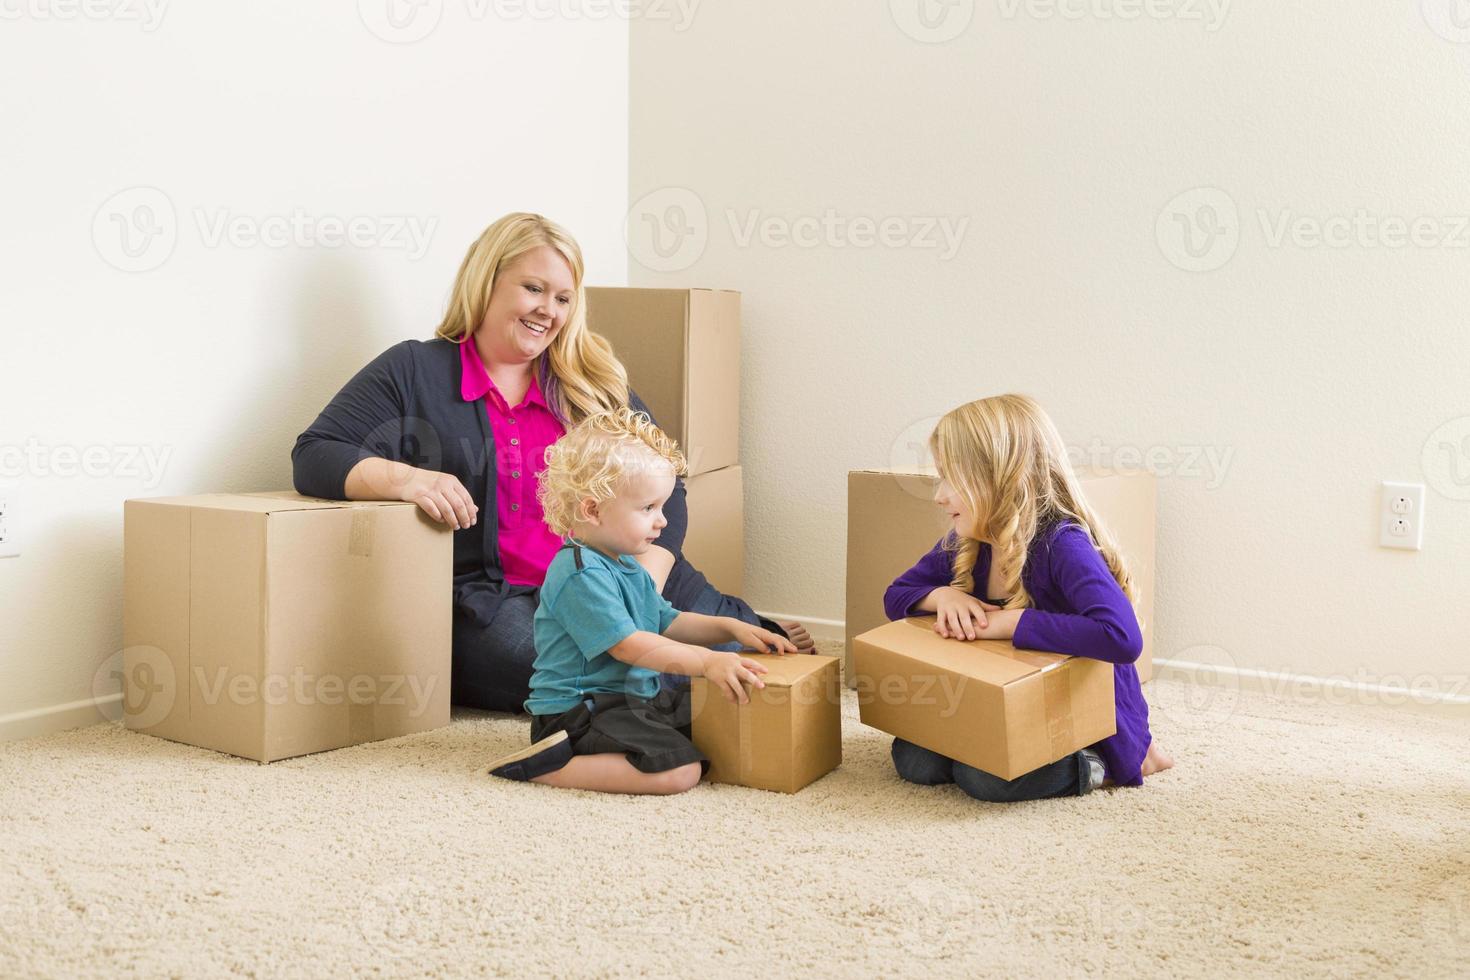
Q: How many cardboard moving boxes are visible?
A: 6